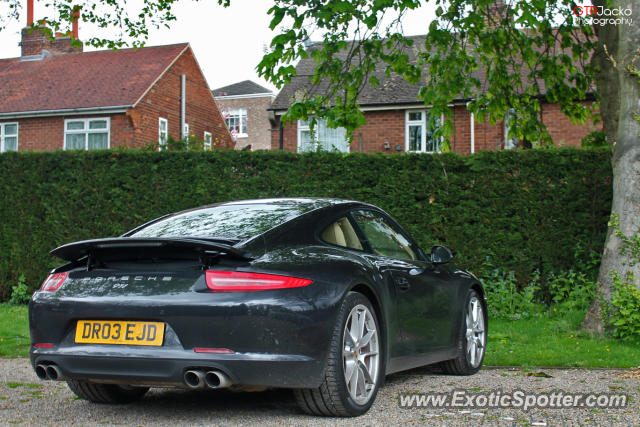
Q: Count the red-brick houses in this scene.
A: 2